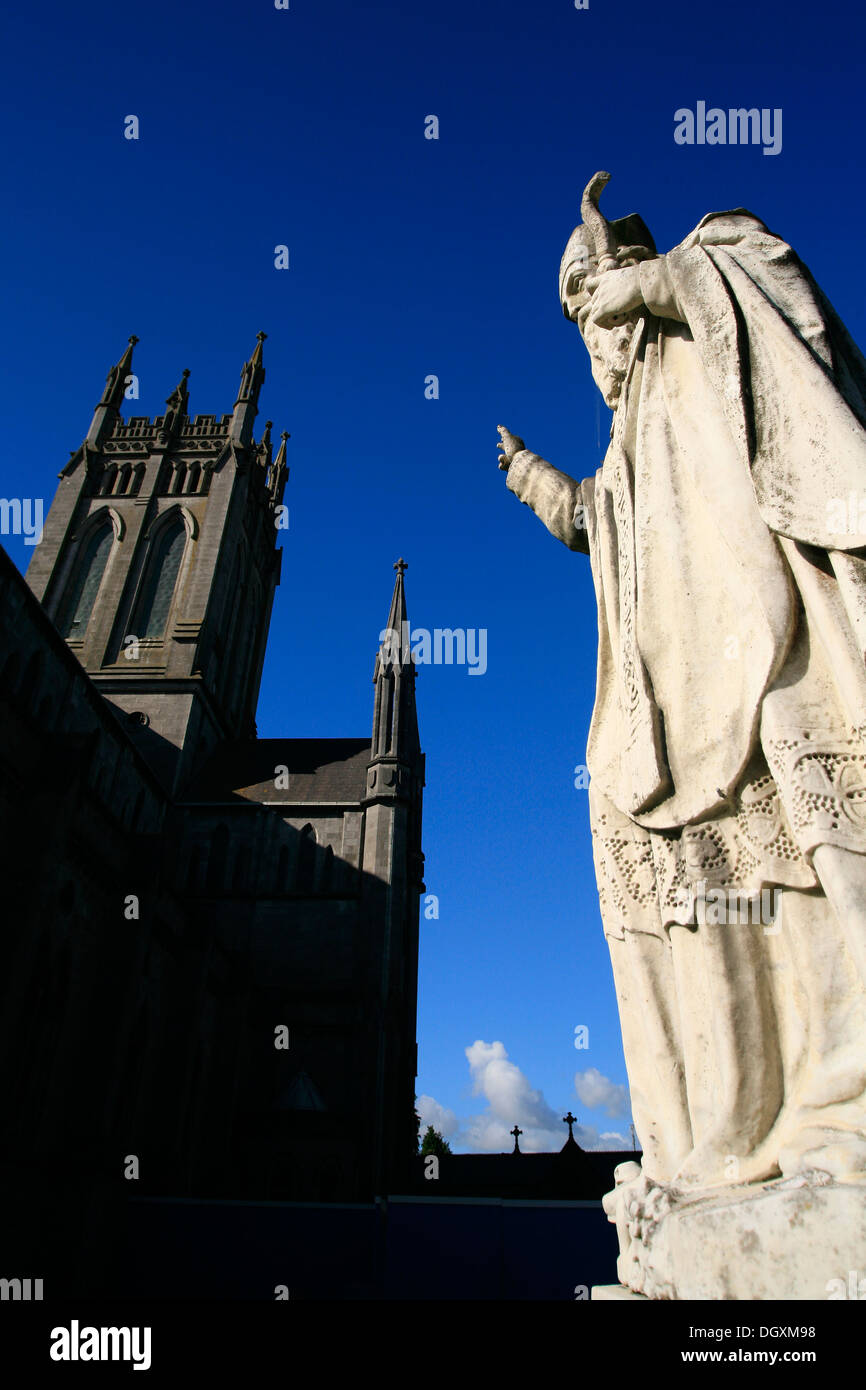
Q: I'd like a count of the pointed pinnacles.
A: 6